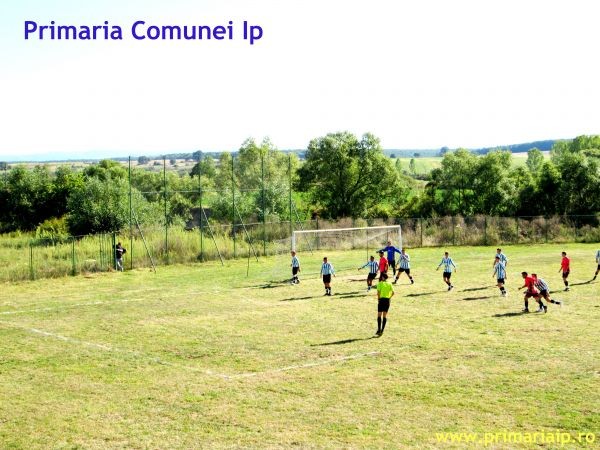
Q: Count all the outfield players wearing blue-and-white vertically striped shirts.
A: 9